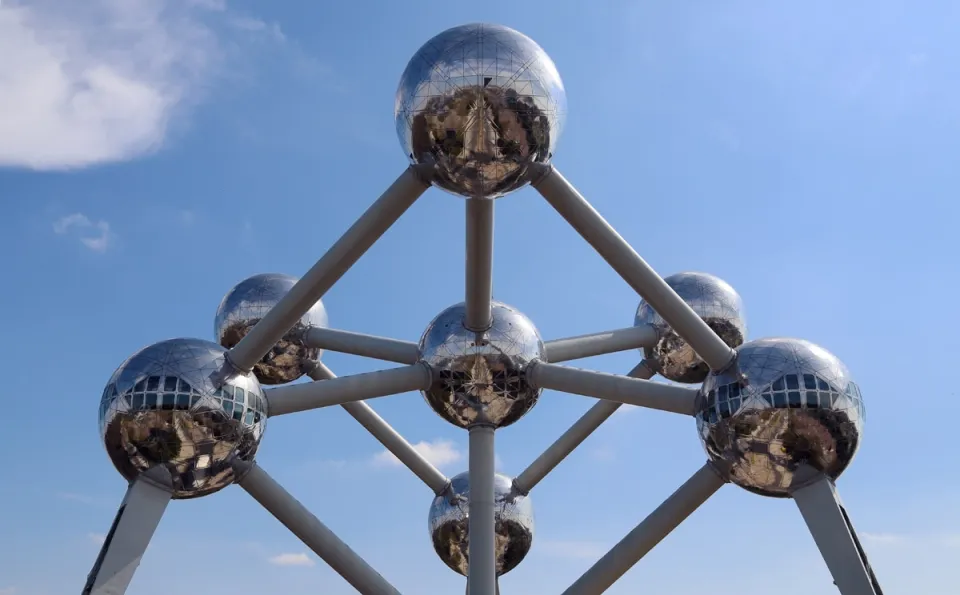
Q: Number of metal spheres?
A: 7